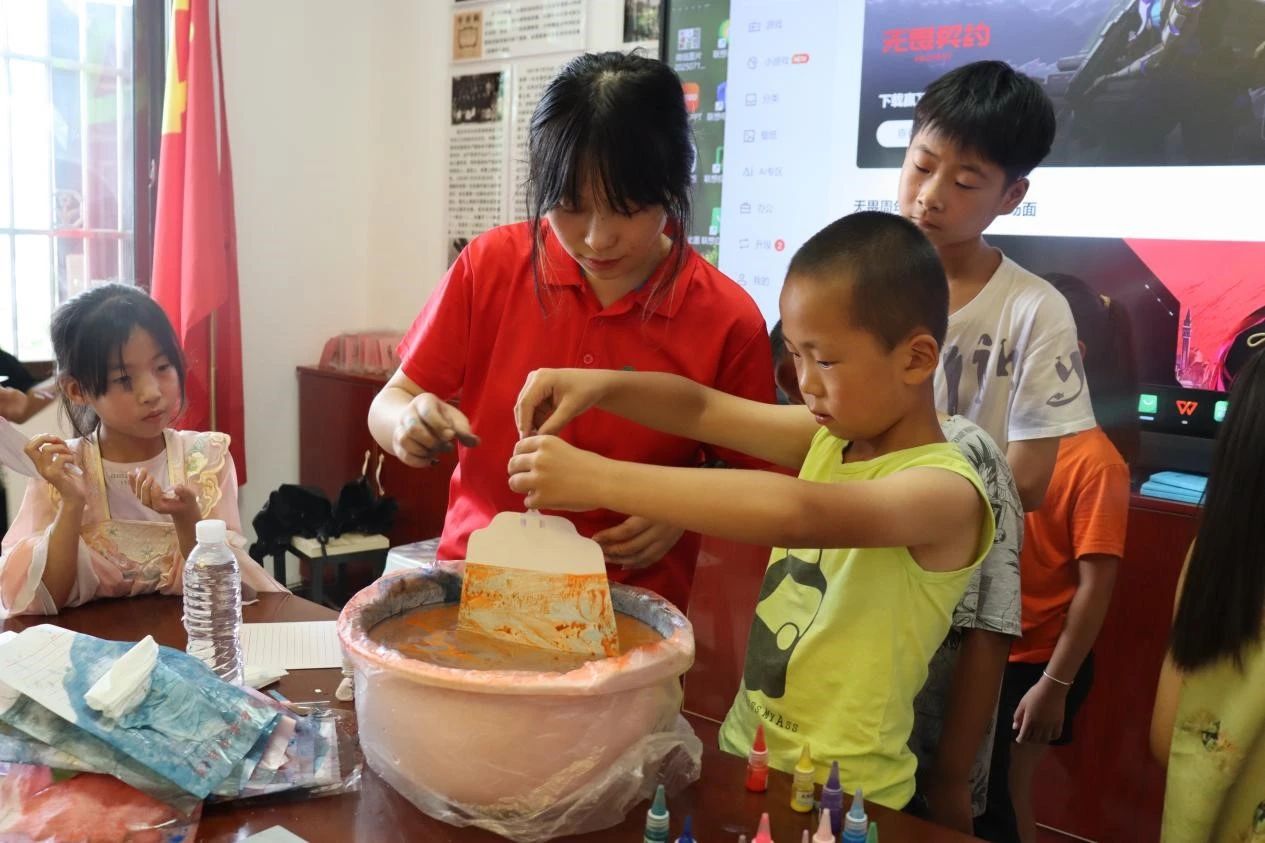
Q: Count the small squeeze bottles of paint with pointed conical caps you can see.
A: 11